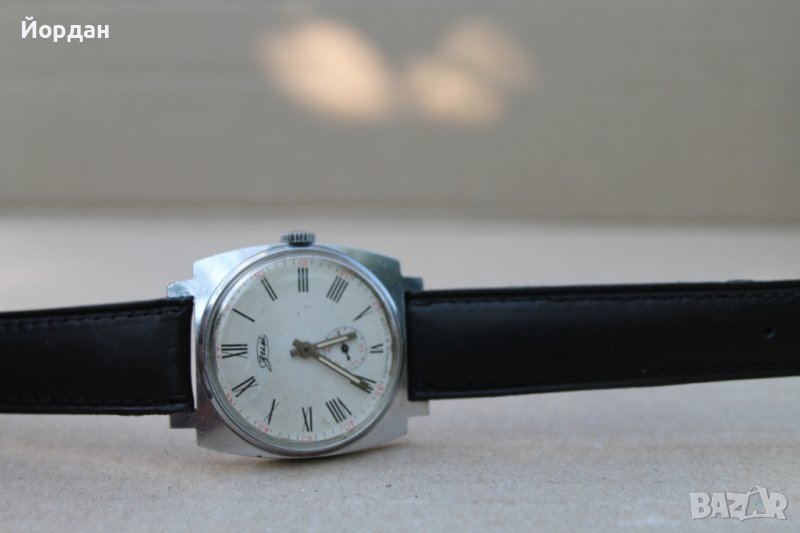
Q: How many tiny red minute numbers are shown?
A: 11